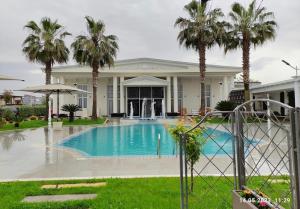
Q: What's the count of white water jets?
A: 4